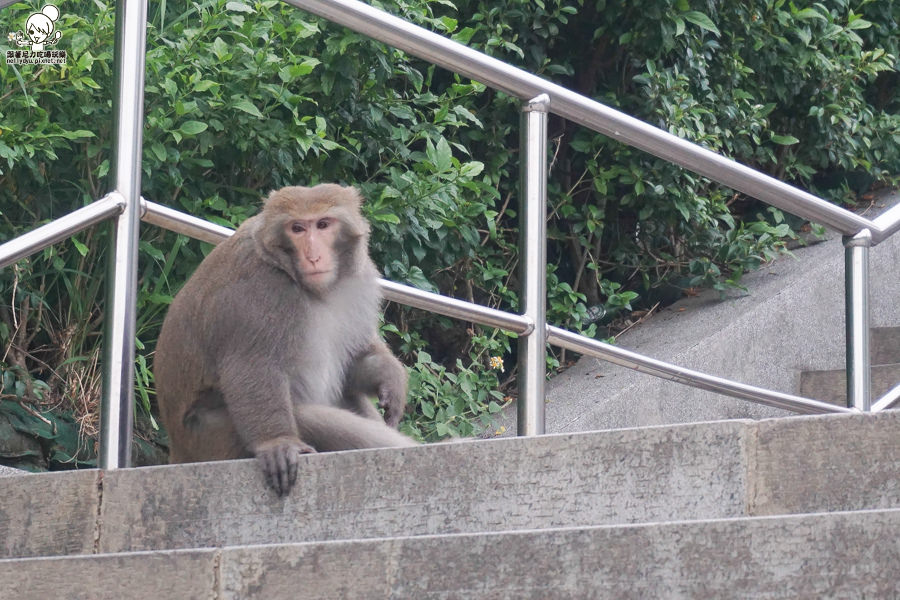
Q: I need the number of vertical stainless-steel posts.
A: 3